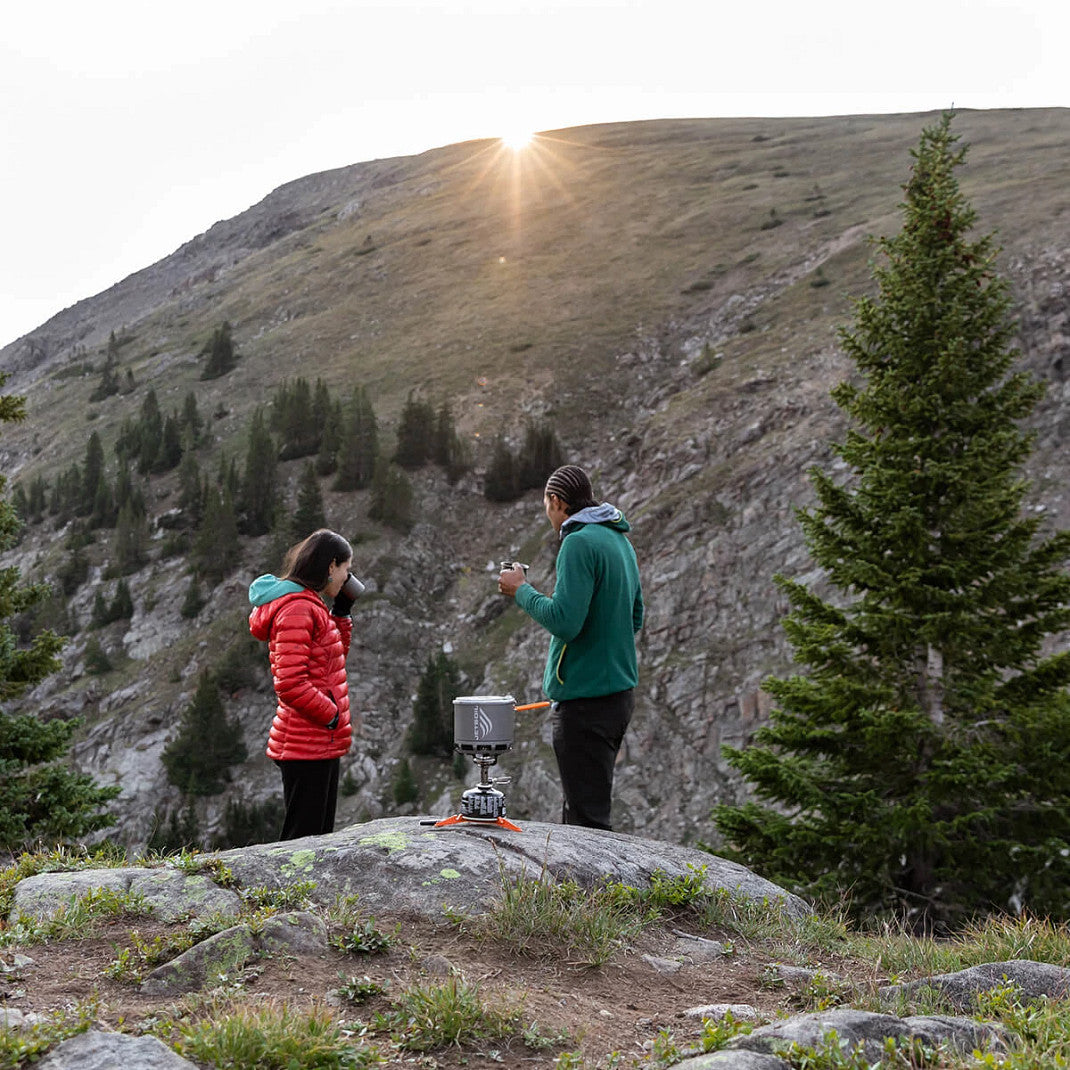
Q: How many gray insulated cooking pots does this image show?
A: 1